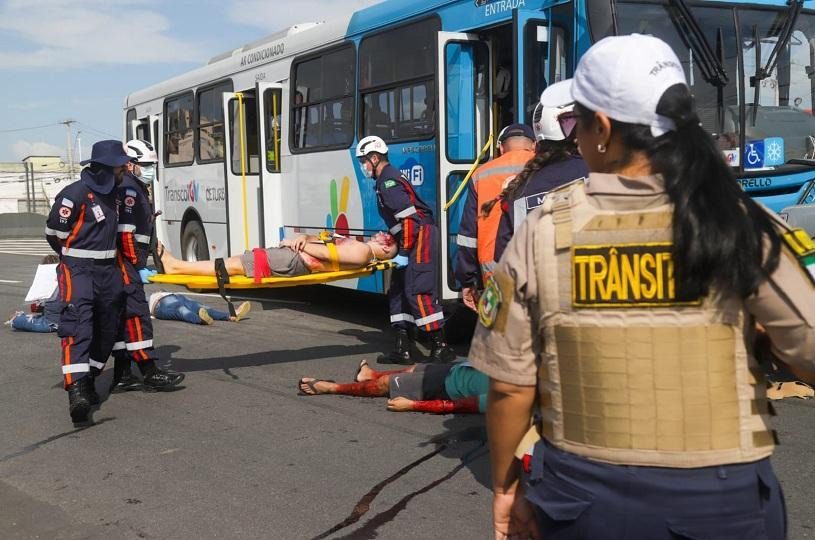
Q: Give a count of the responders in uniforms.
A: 6